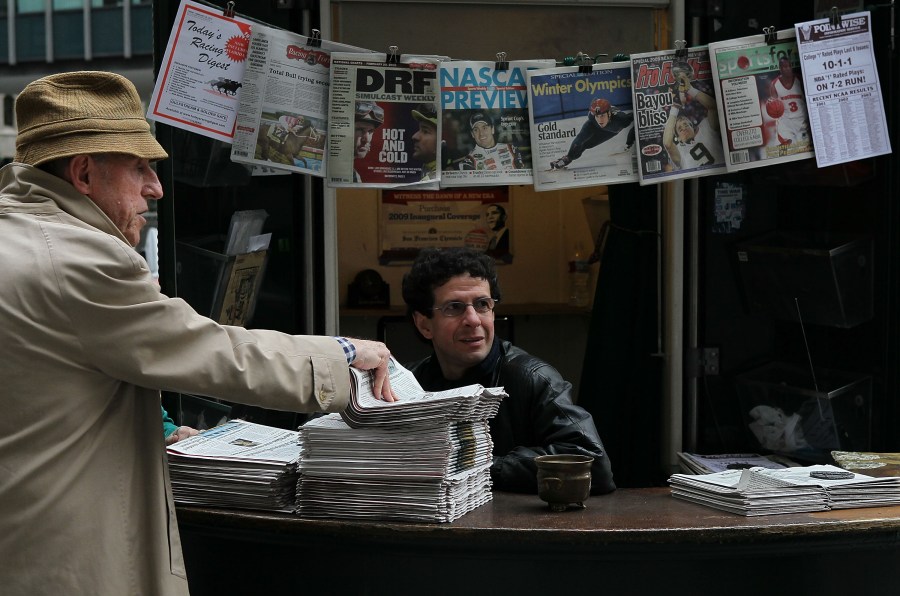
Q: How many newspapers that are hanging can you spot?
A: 8